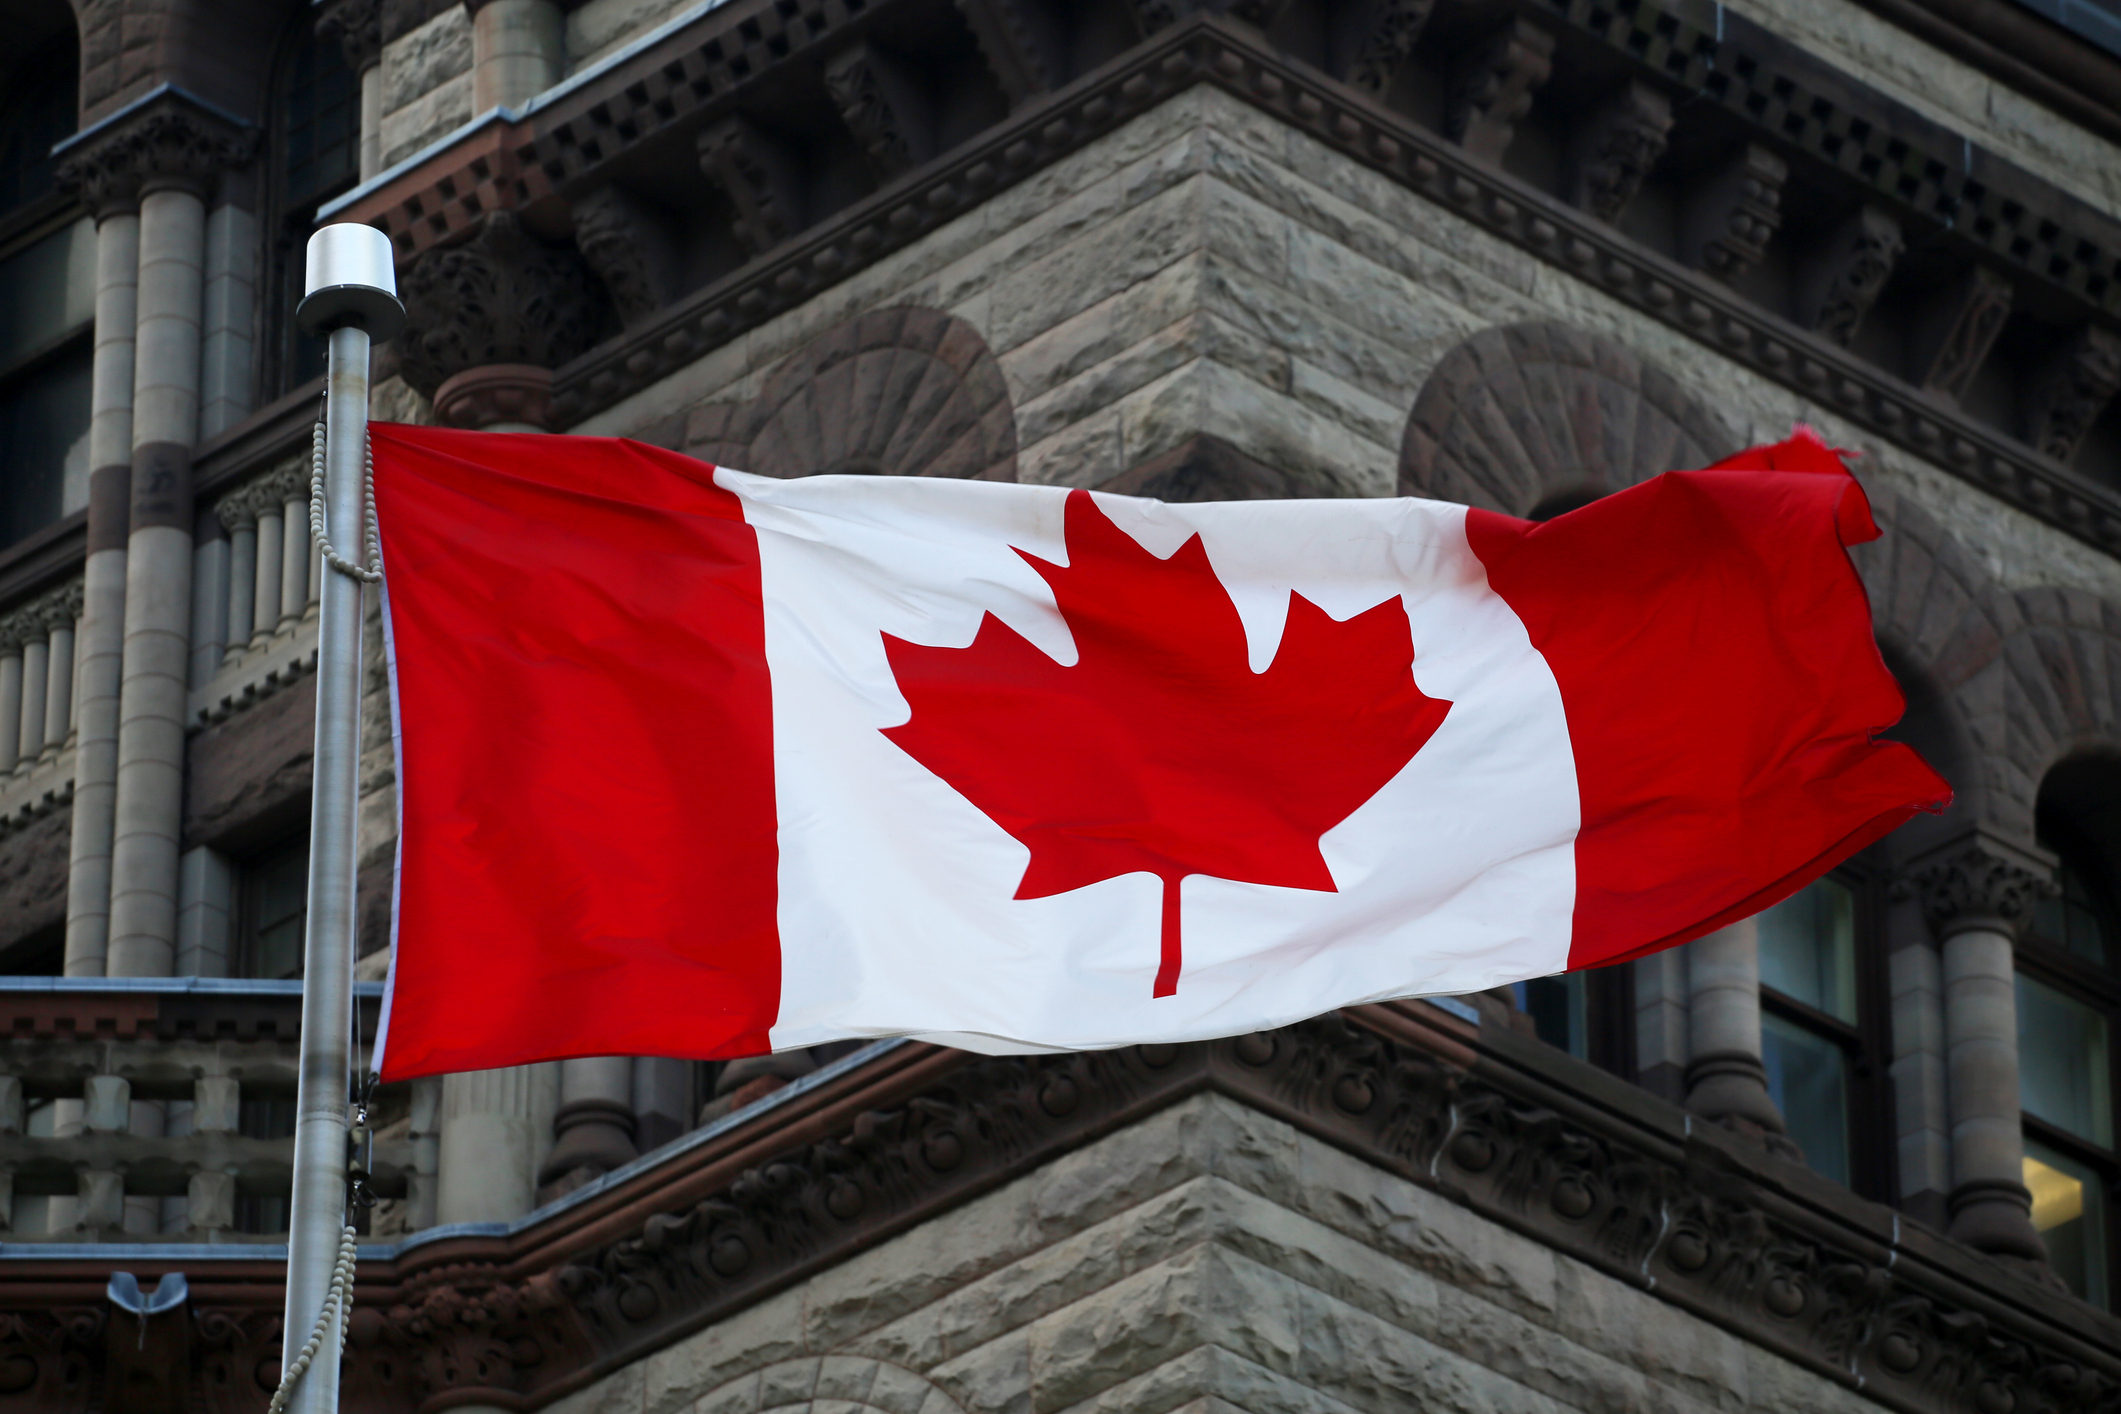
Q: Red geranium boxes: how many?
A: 0